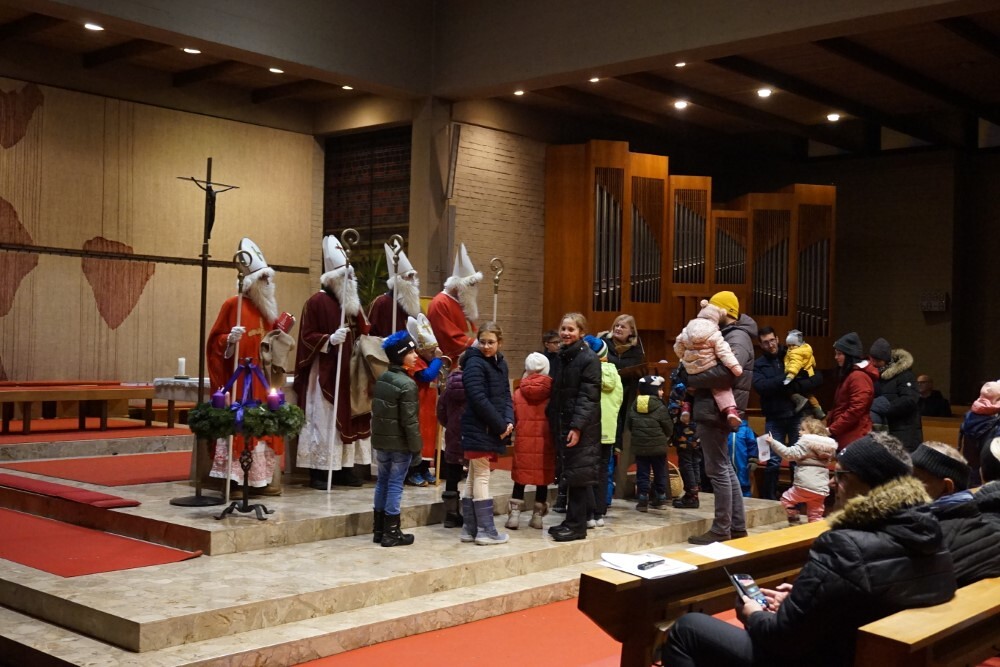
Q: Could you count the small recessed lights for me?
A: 10